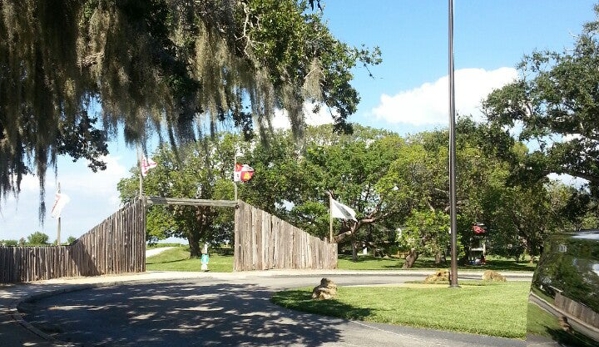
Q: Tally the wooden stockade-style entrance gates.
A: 1